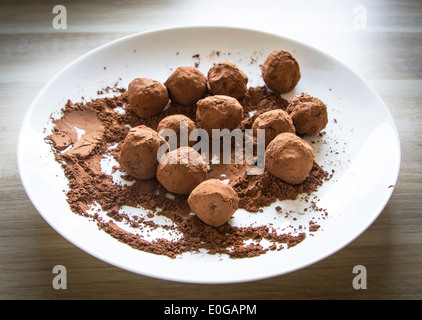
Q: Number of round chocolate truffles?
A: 12